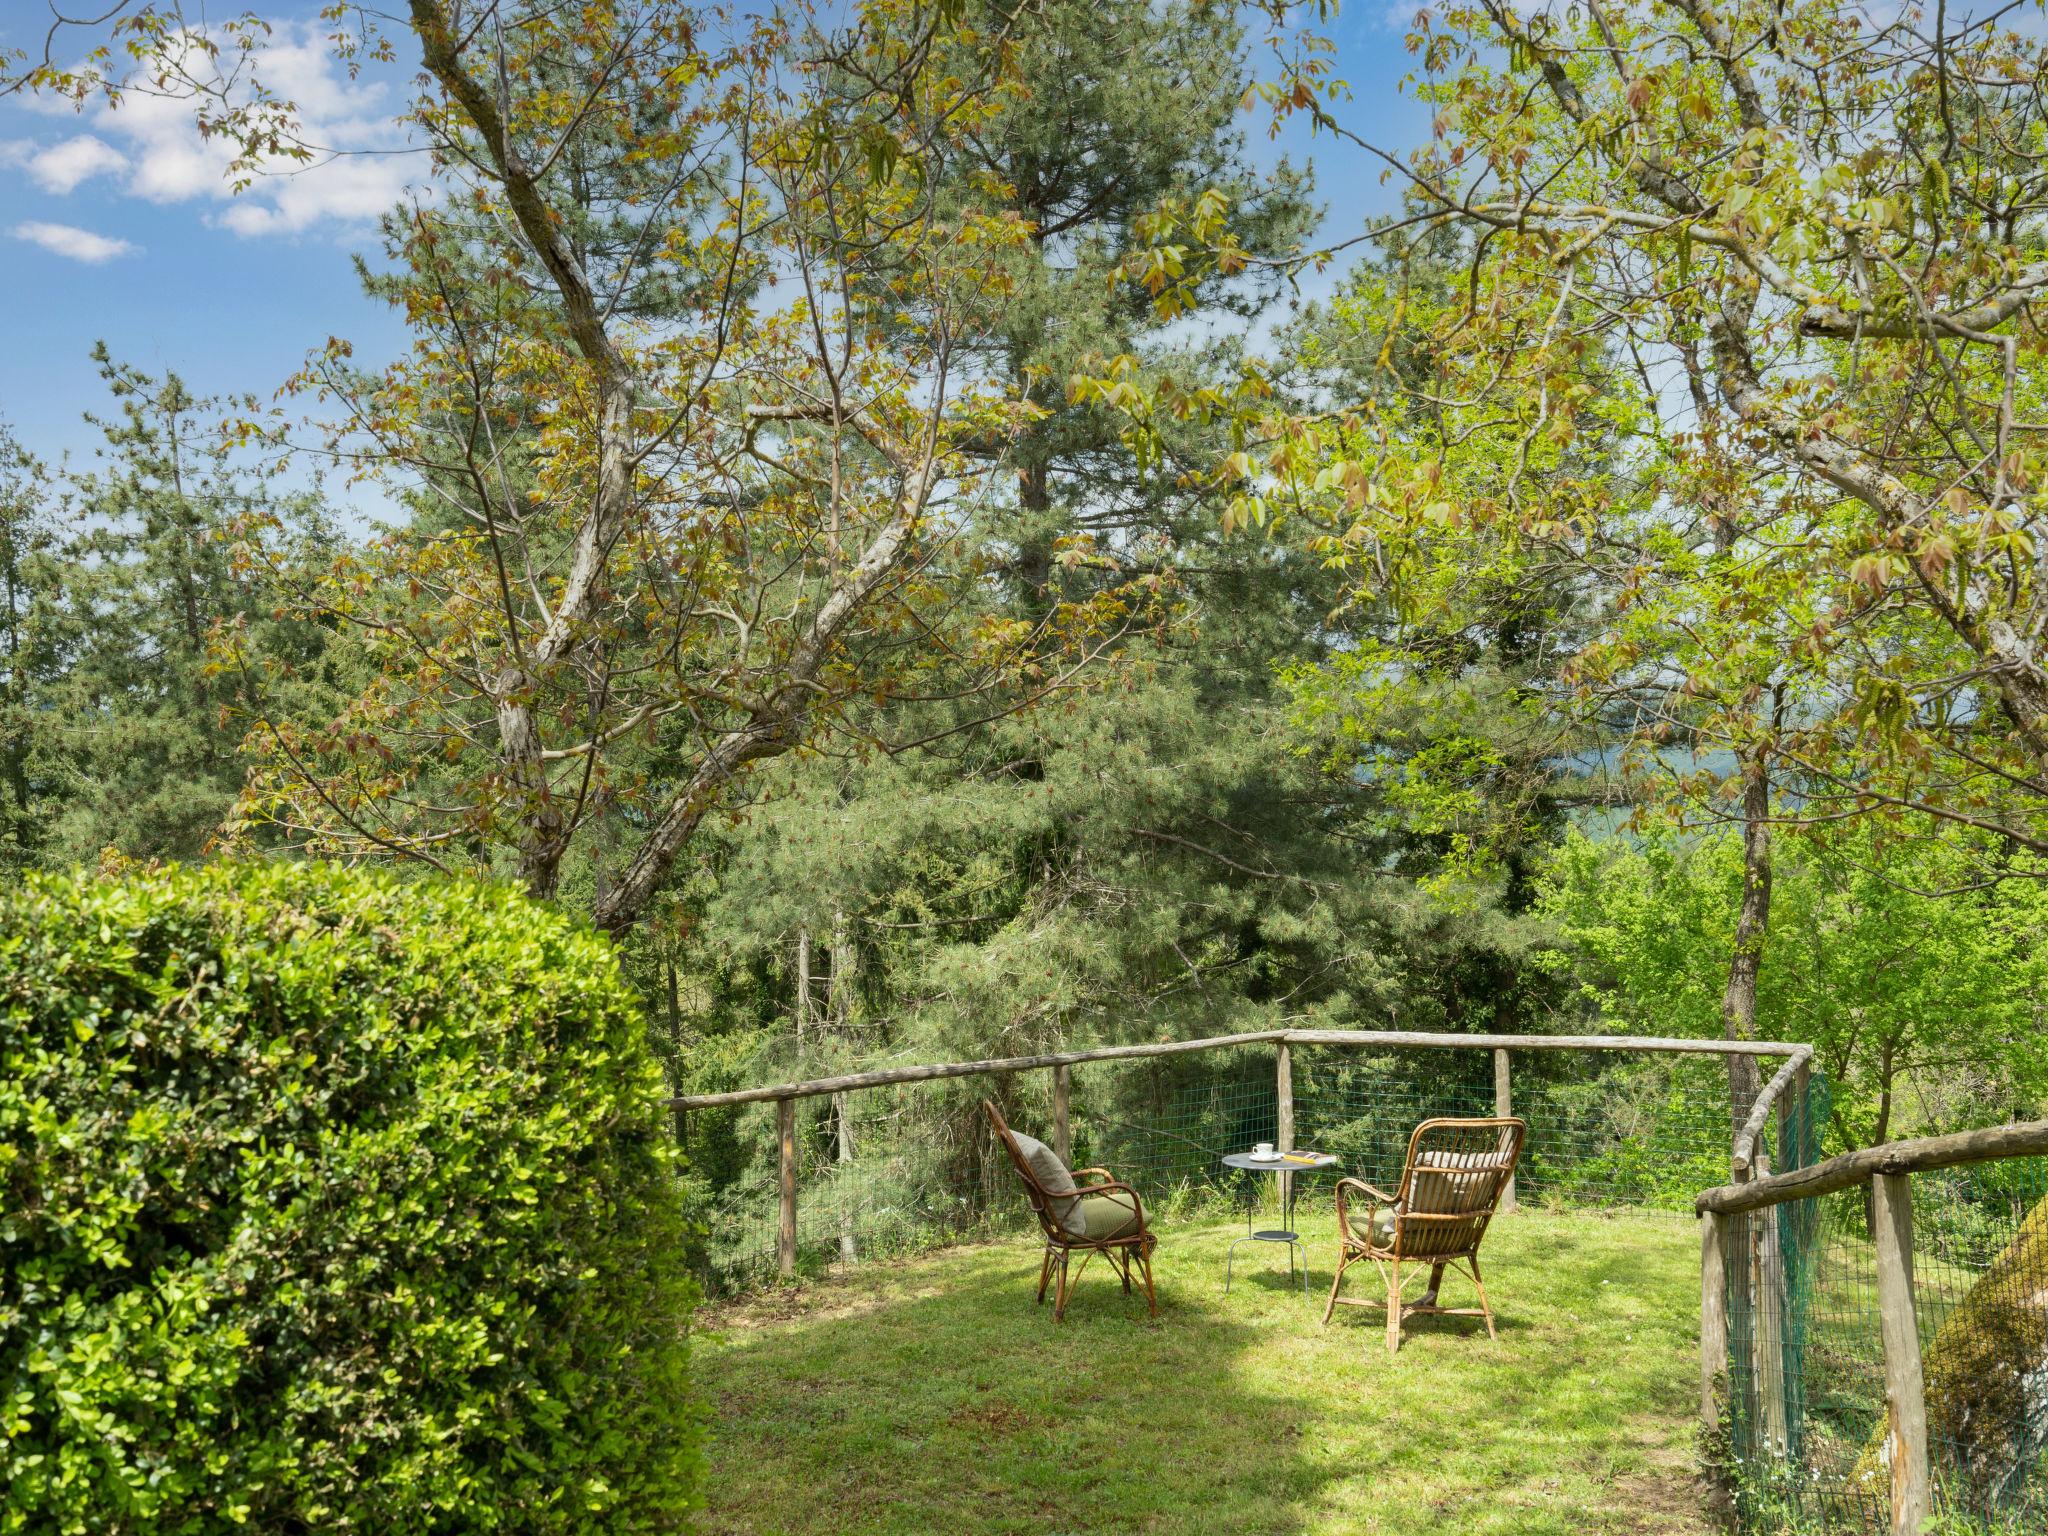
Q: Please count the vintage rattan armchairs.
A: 2